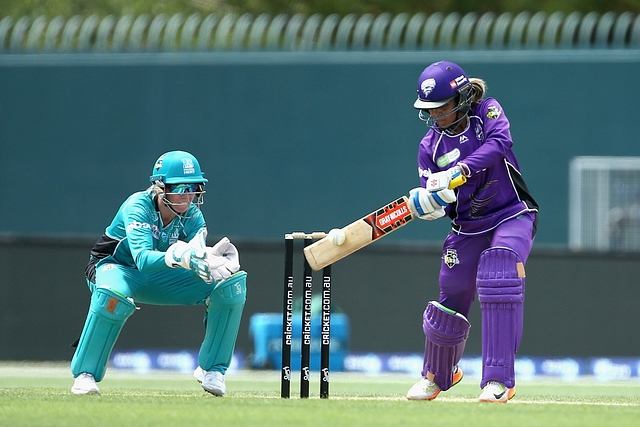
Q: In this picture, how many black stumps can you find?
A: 3